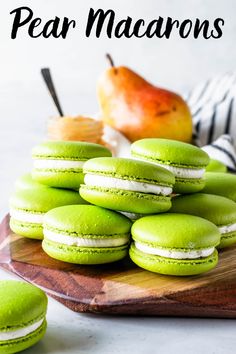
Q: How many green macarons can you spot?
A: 11